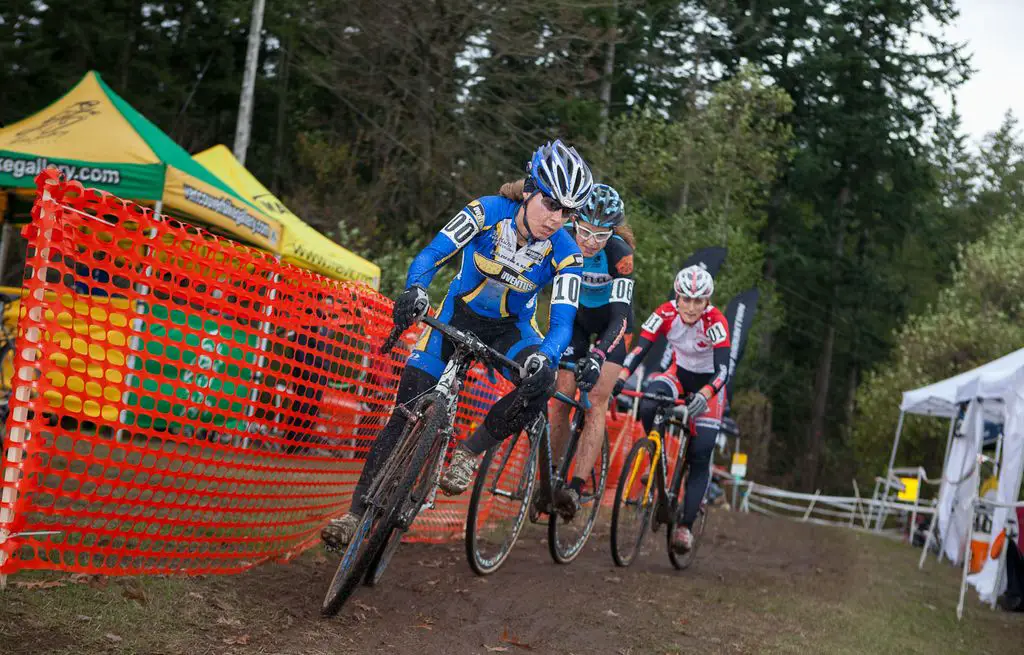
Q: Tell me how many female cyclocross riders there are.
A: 3